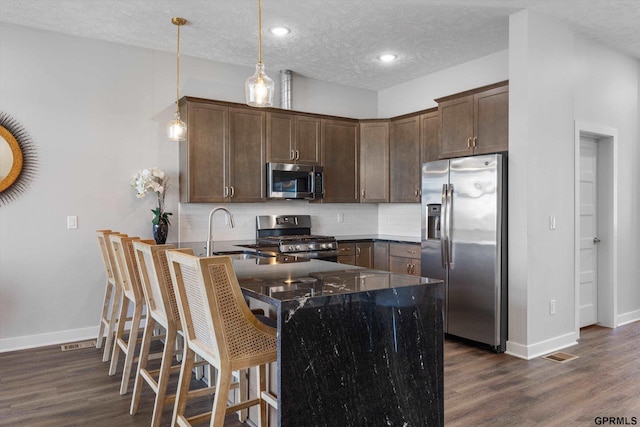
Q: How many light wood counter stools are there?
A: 4